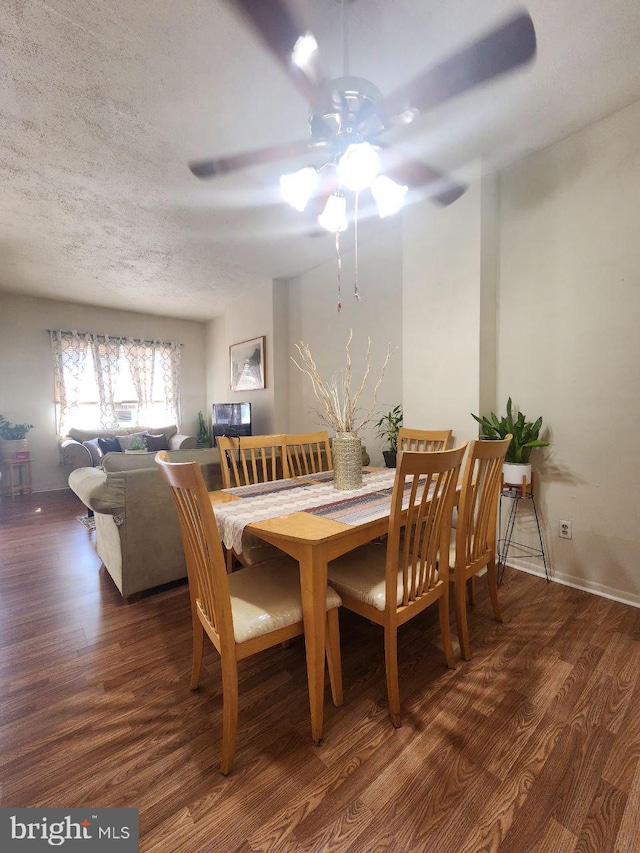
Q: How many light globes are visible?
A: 4